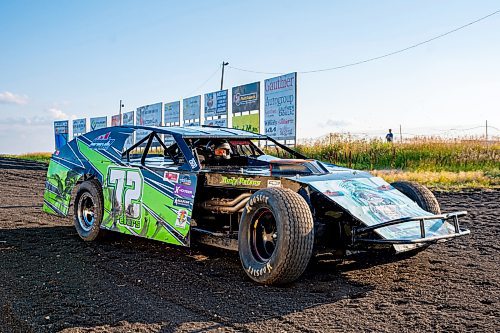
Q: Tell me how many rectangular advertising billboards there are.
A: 11